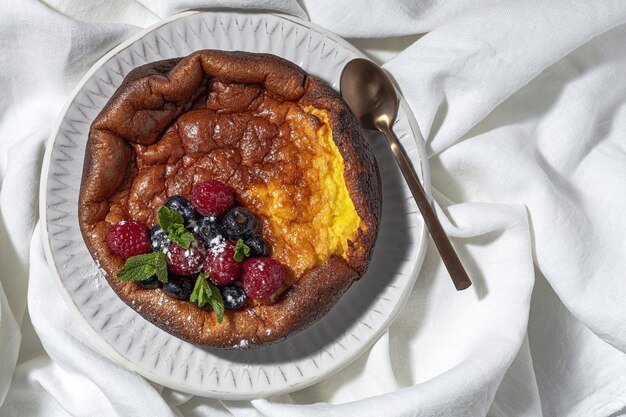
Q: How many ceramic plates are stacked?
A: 1